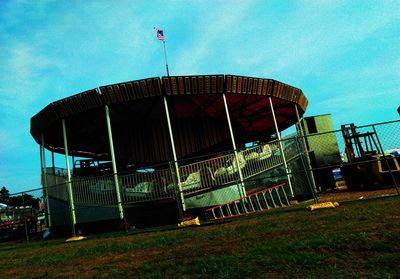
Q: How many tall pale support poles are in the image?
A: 7